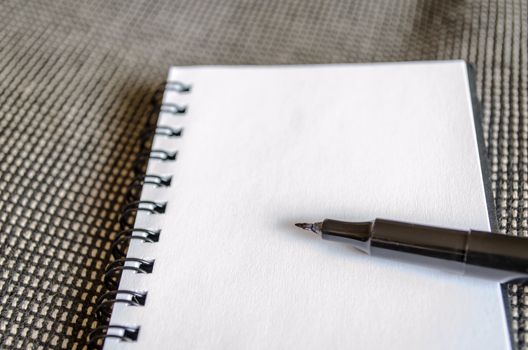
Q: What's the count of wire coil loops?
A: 10